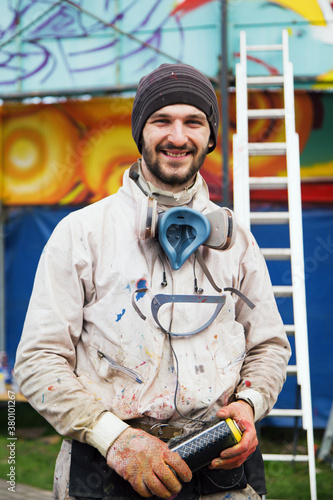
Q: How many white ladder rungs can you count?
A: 12